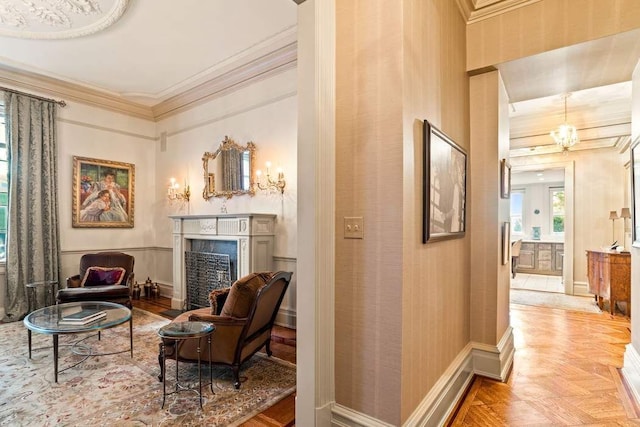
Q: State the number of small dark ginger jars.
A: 3